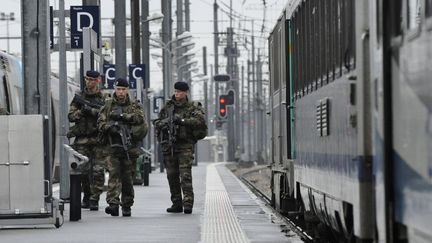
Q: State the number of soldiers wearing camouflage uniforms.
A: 3